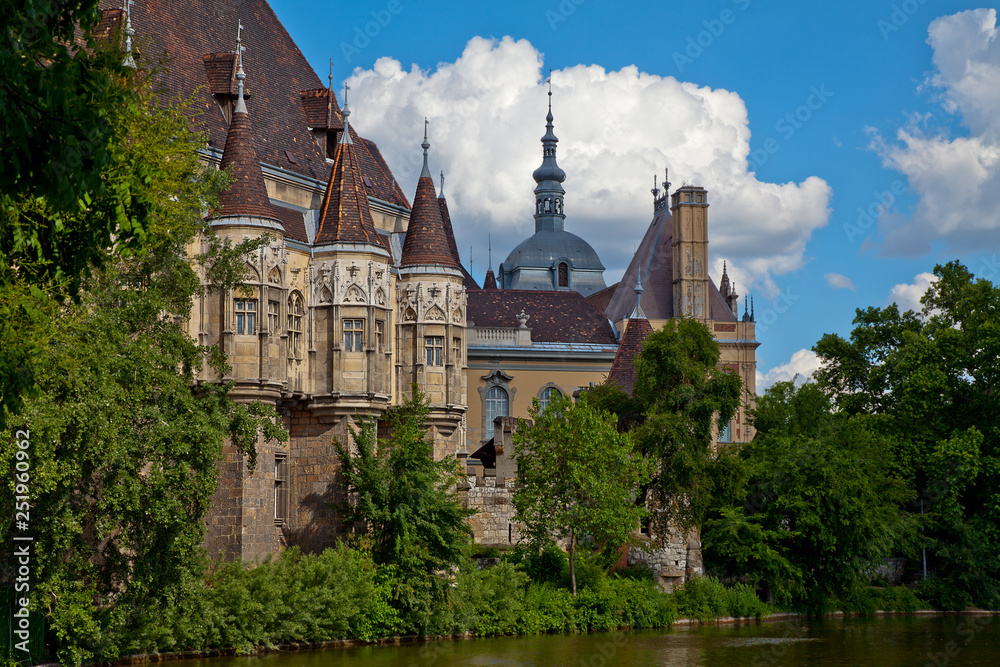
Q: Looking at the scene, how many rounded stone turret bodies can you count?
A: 3